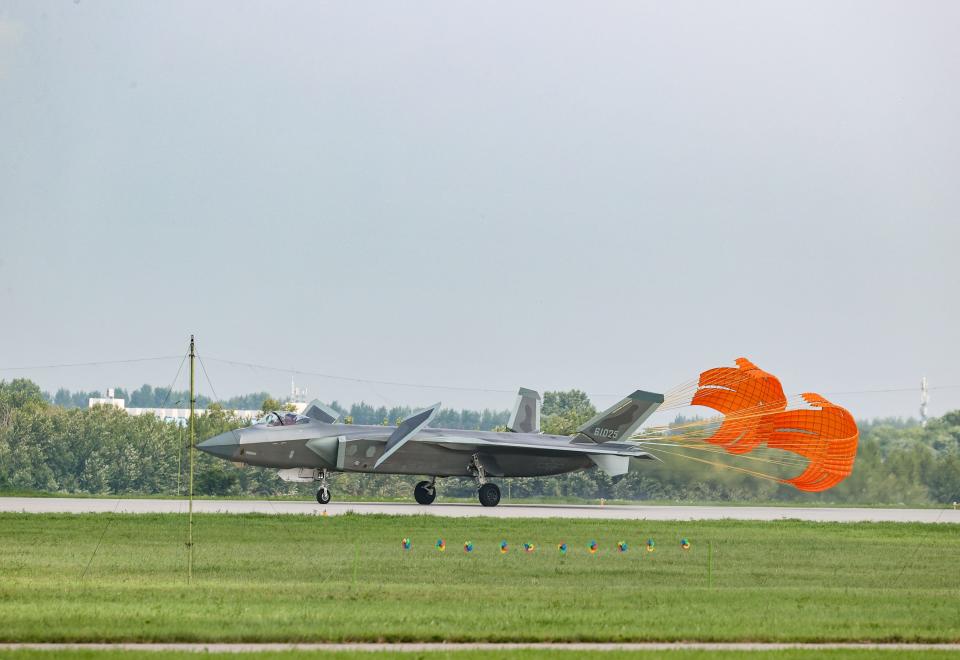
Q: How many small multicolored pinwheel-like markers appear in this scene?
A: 10